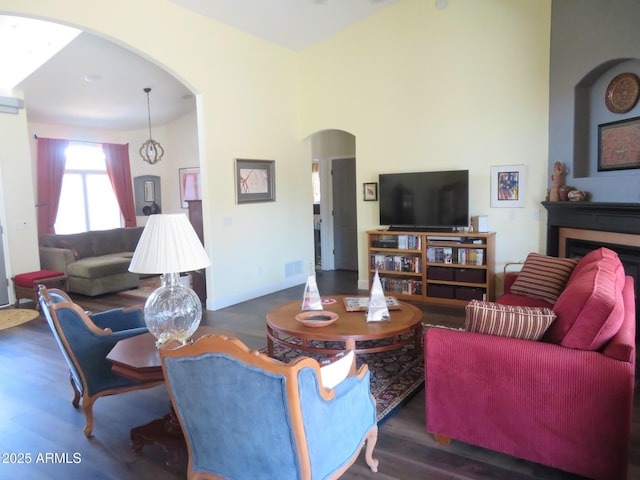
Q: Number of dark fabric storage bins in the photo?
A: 4